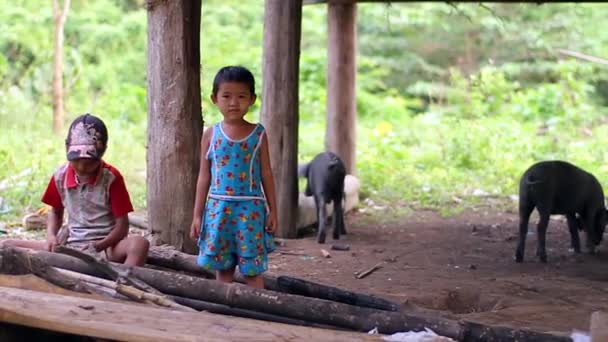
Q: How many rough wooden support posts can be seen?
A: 3